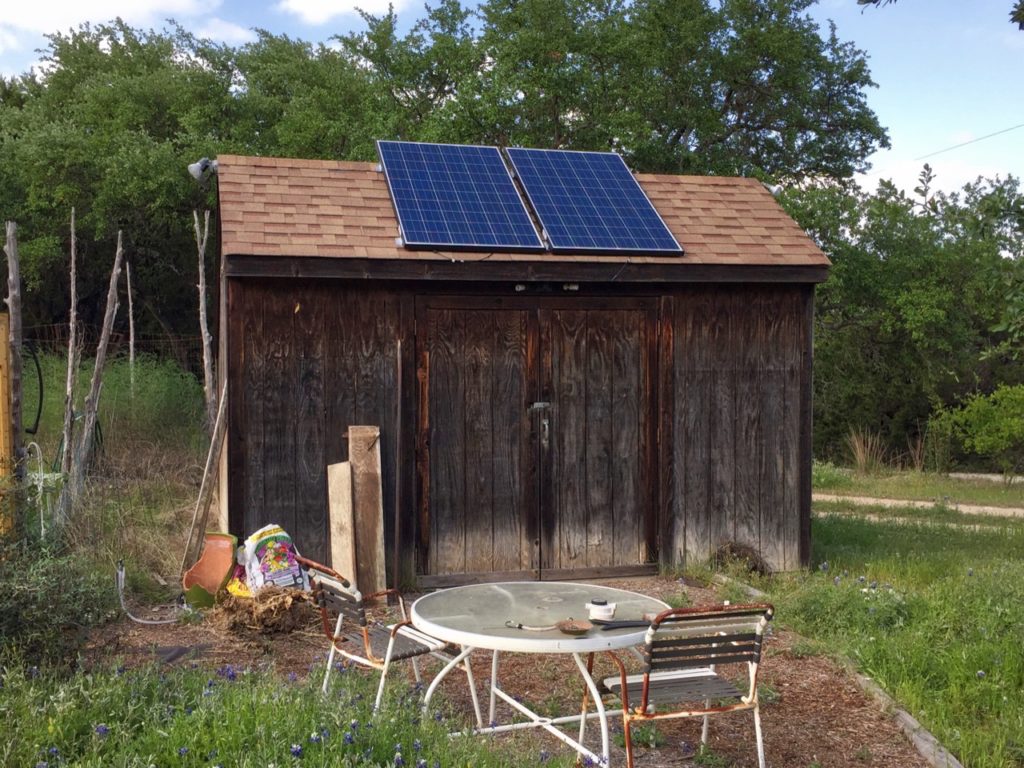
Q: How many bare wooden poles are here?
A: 5